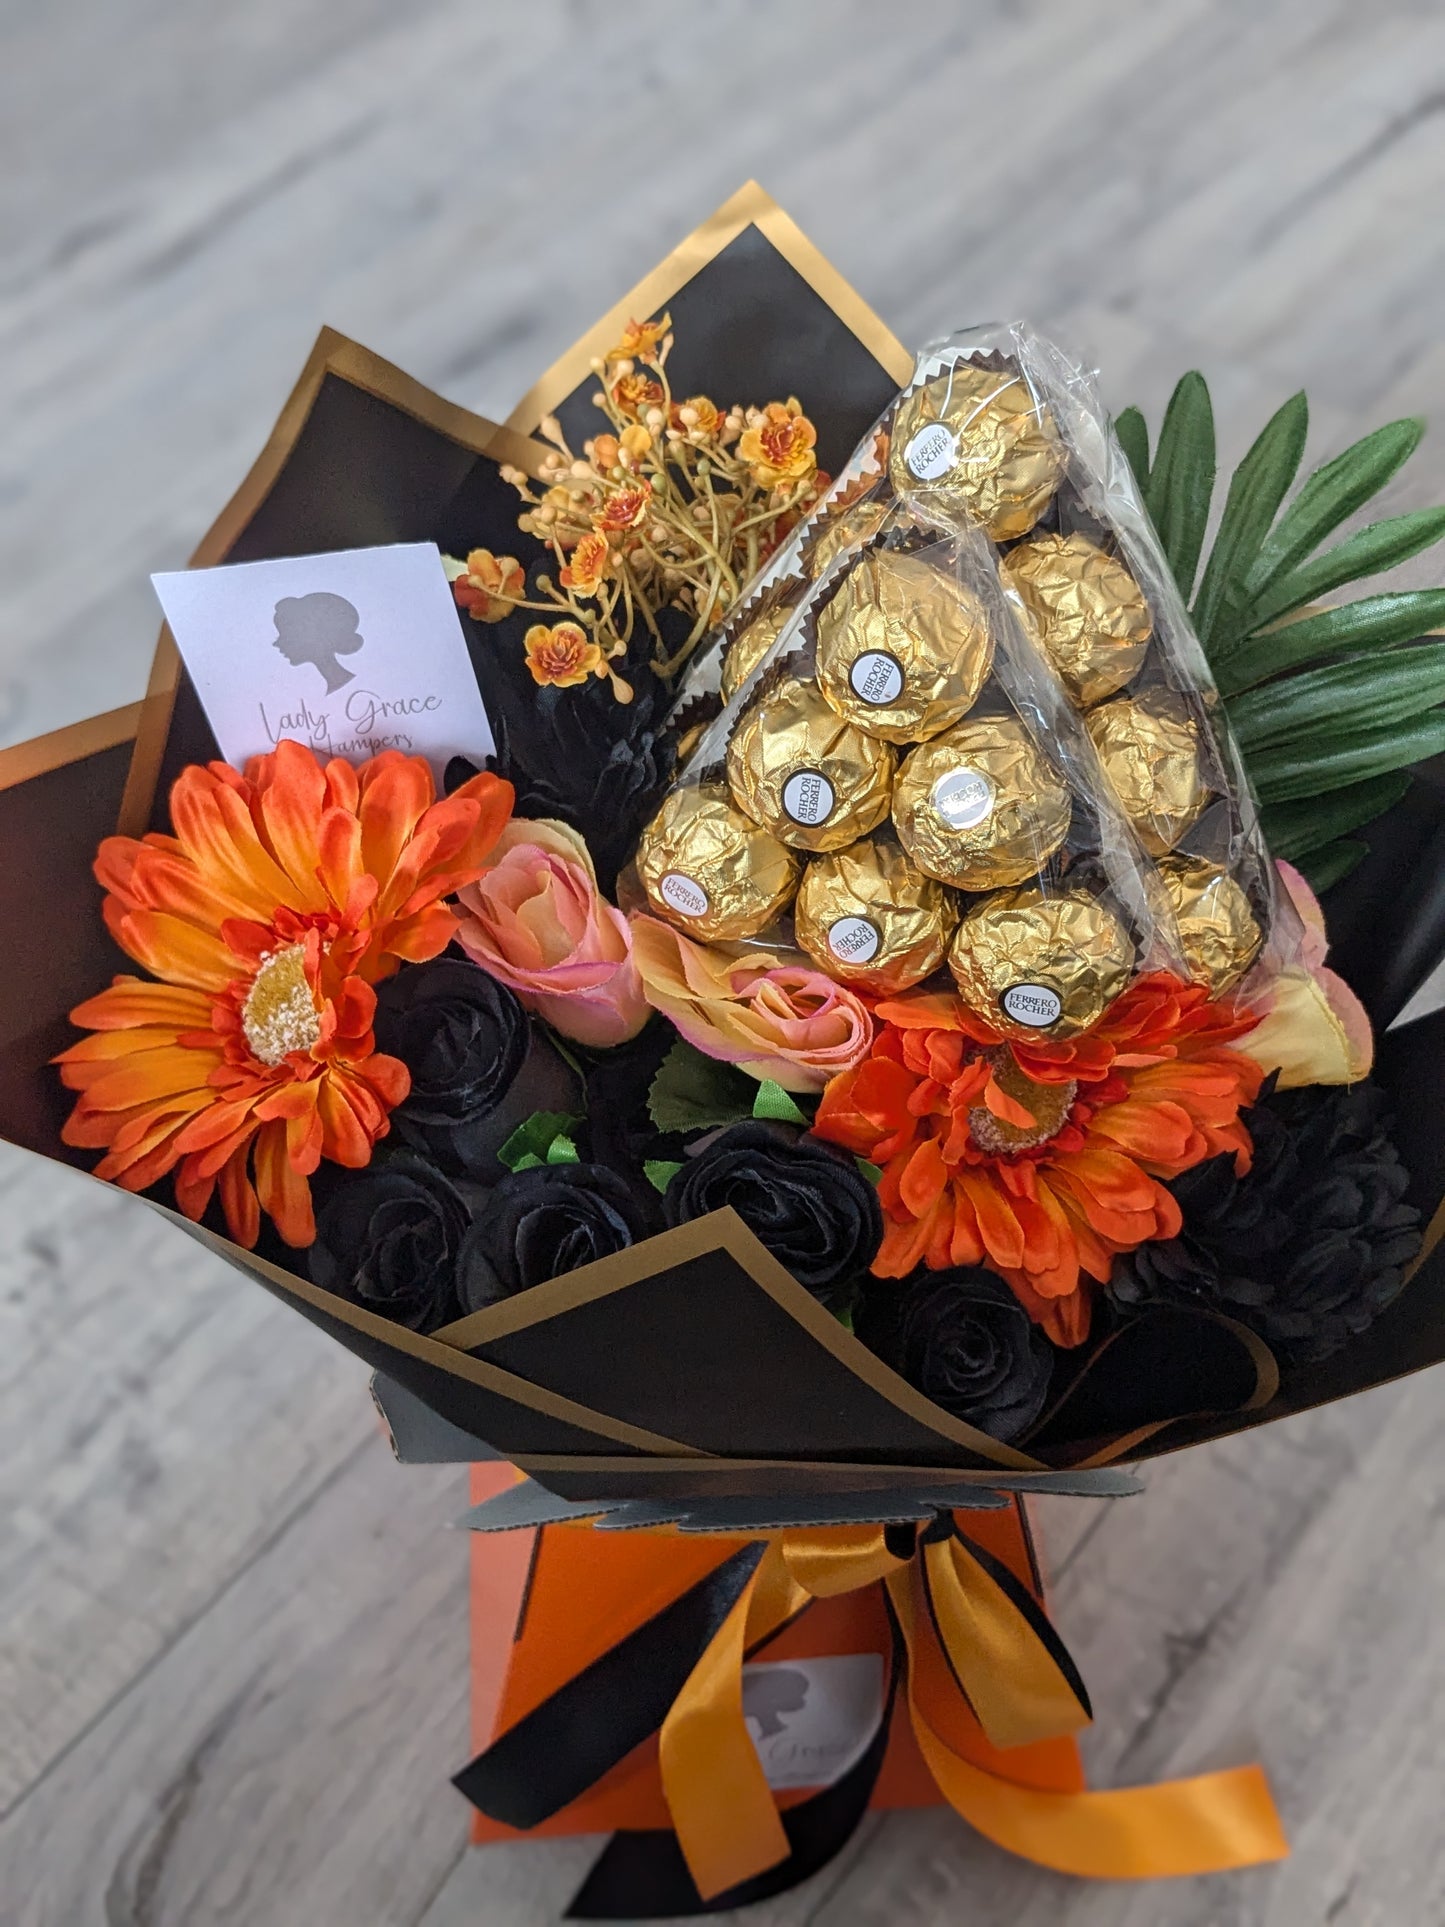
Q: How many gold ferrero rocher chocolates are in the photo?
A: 13